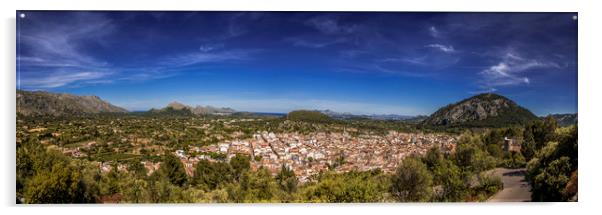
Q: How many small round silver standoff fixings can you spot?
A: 4